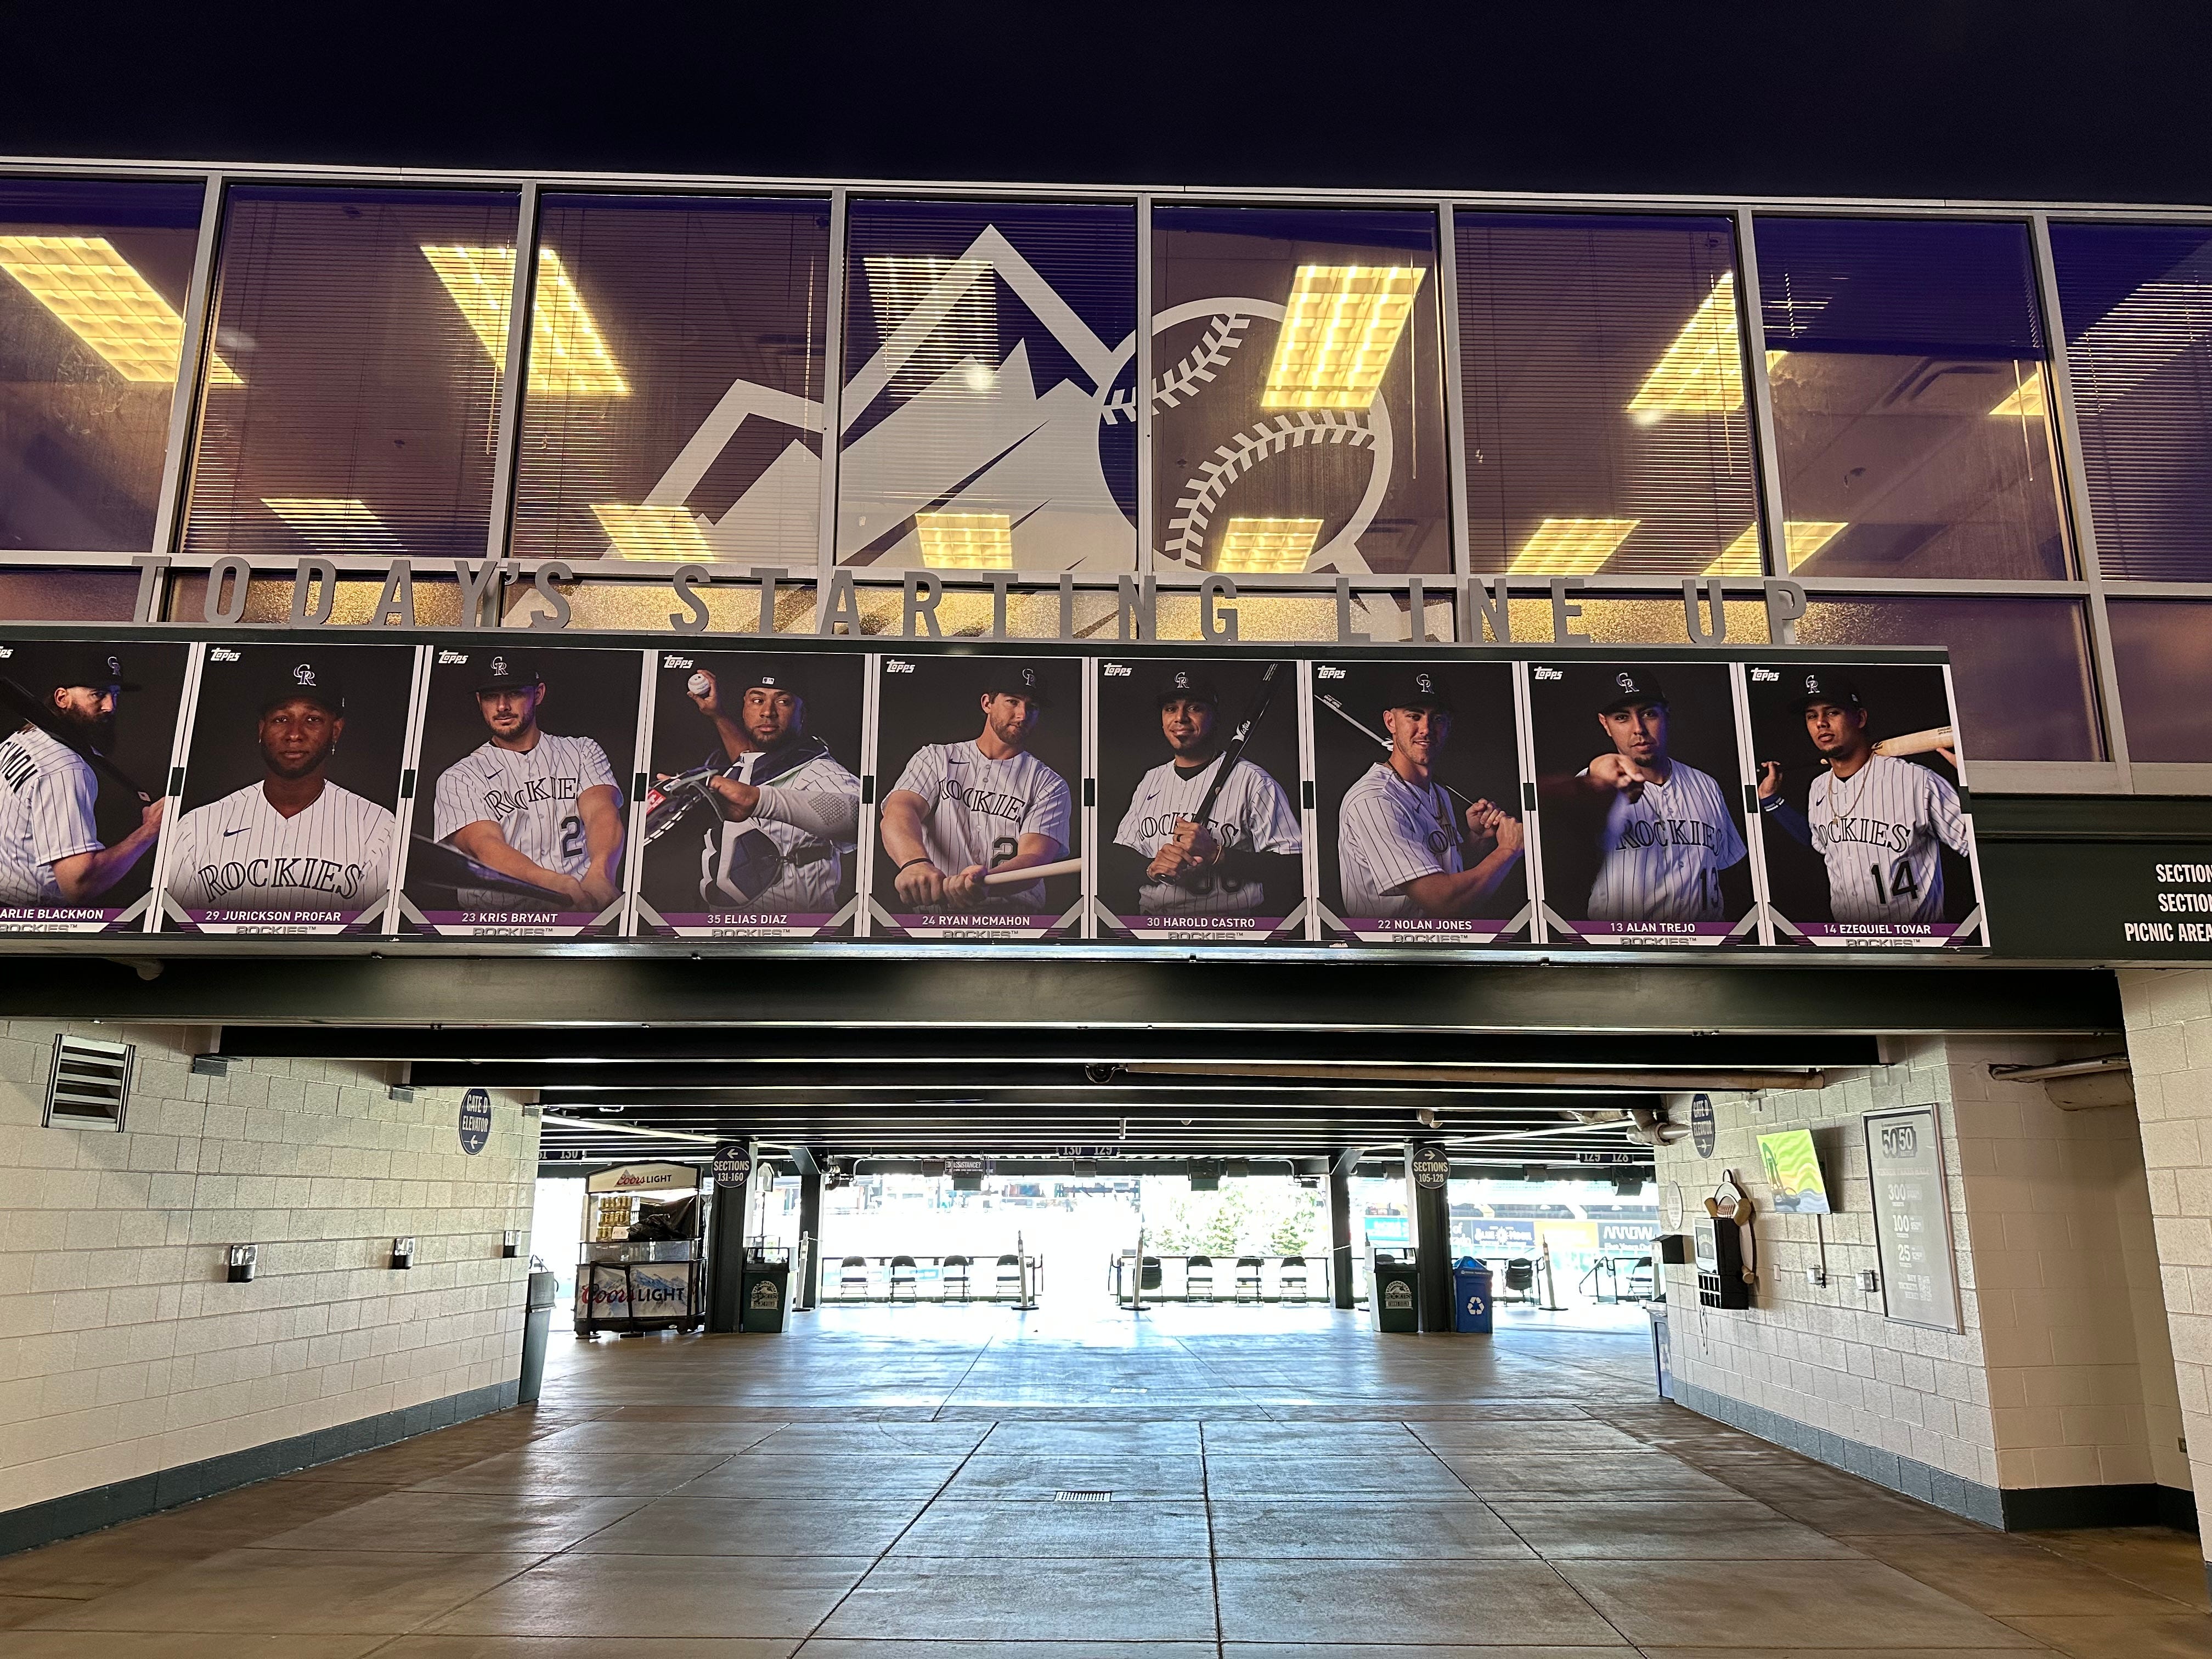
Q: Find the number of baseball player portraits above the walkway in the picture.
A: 9